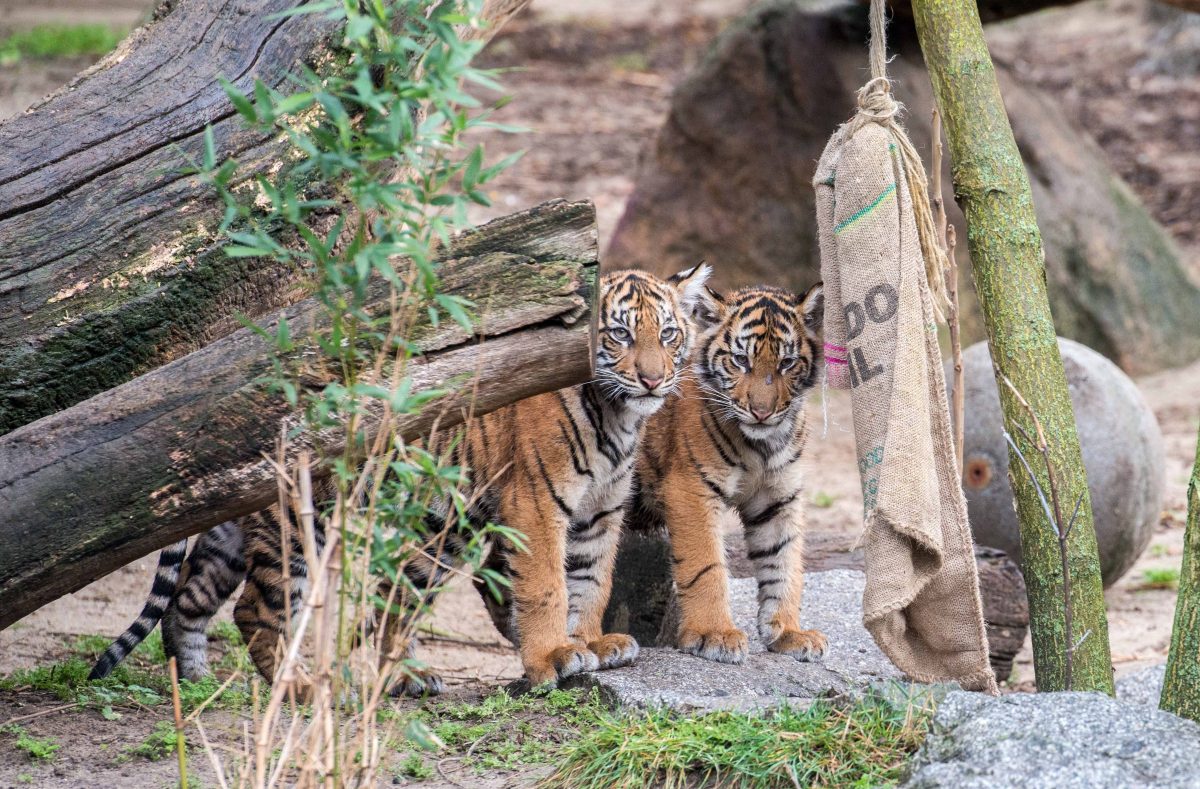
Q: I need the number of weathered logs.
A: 2